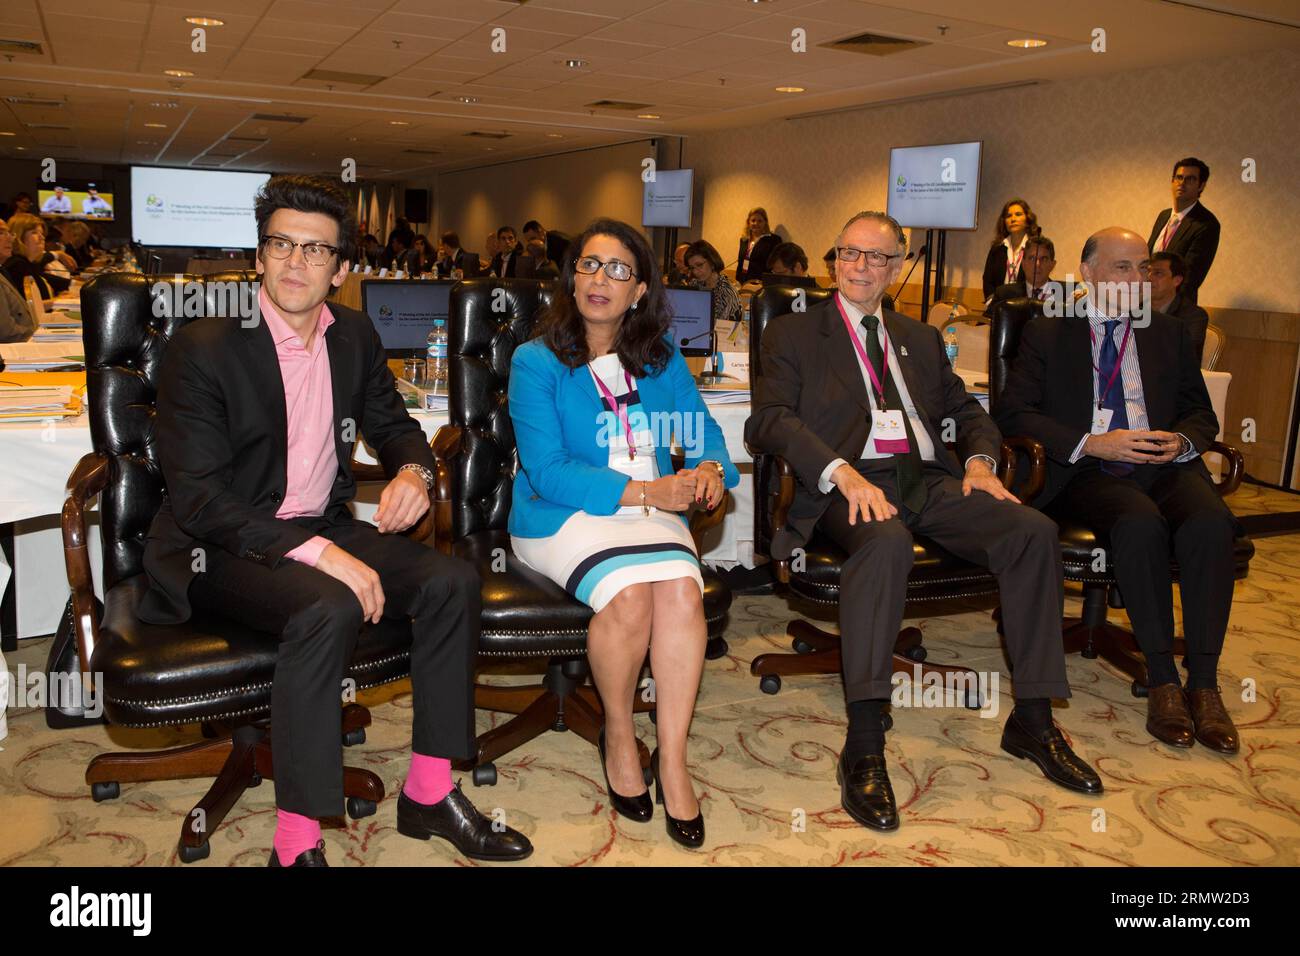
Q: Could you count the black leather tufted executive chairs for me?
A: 4